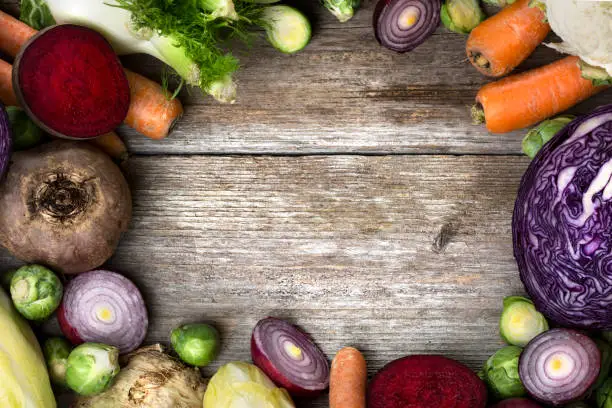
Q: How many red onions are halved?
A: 4